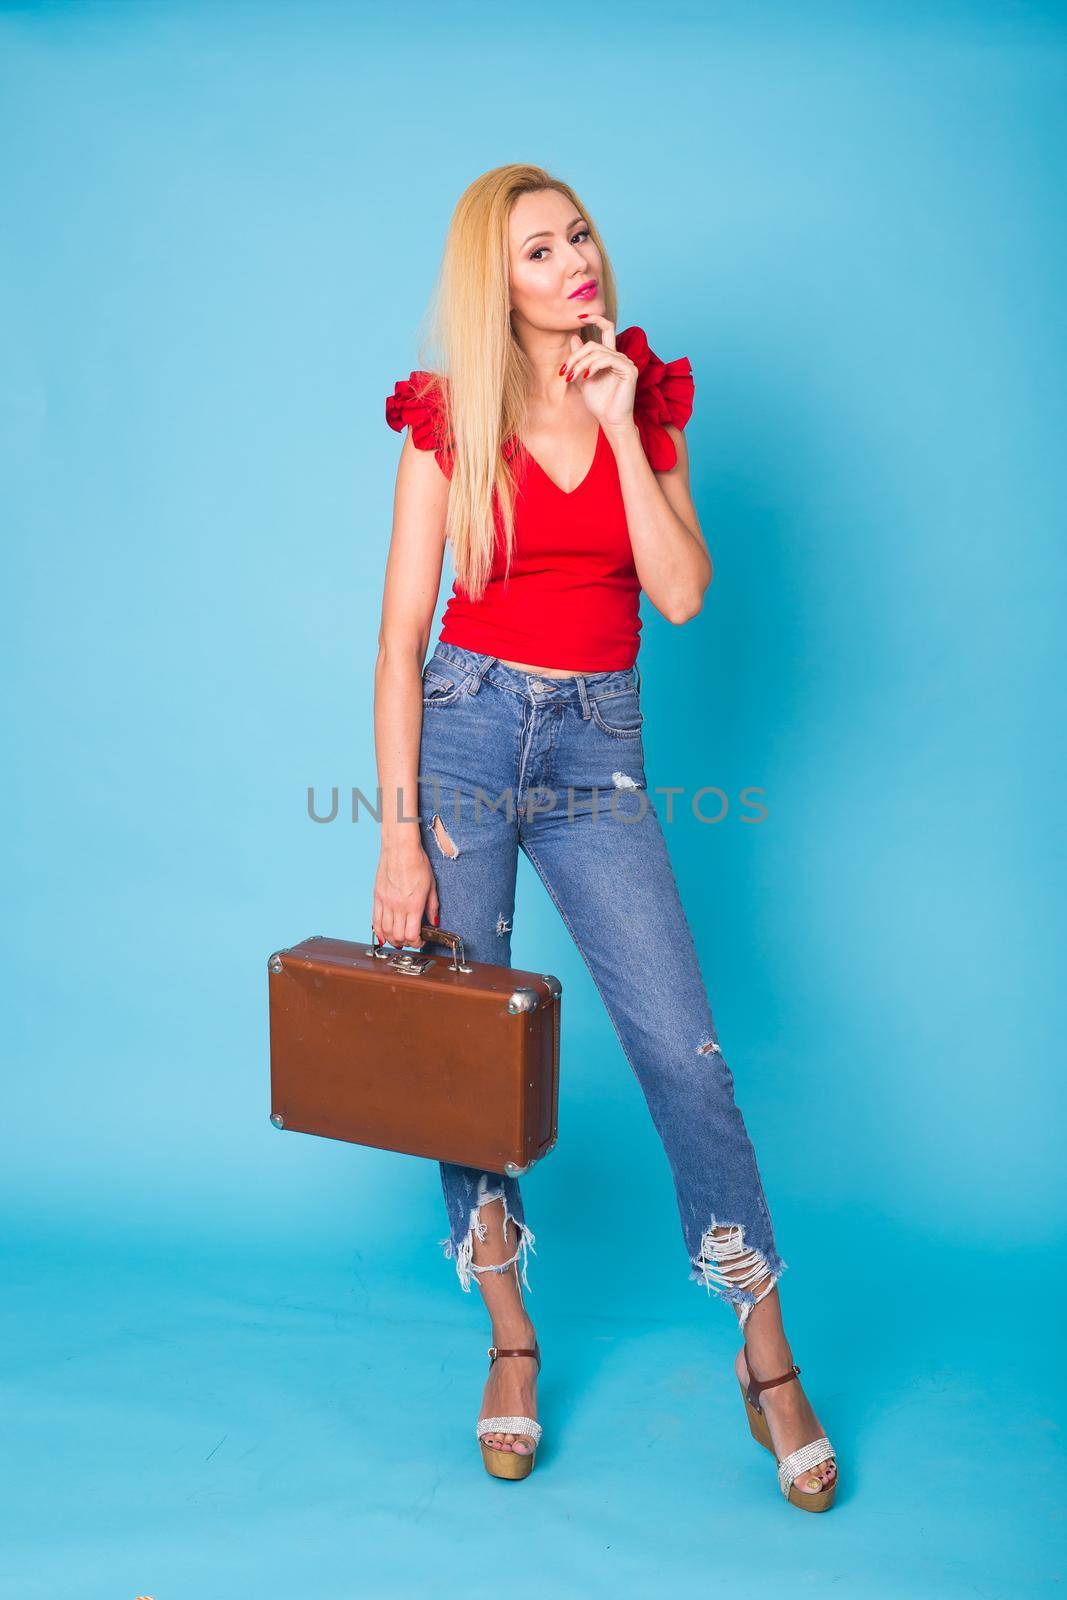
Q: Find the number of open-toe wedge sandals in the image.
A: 2